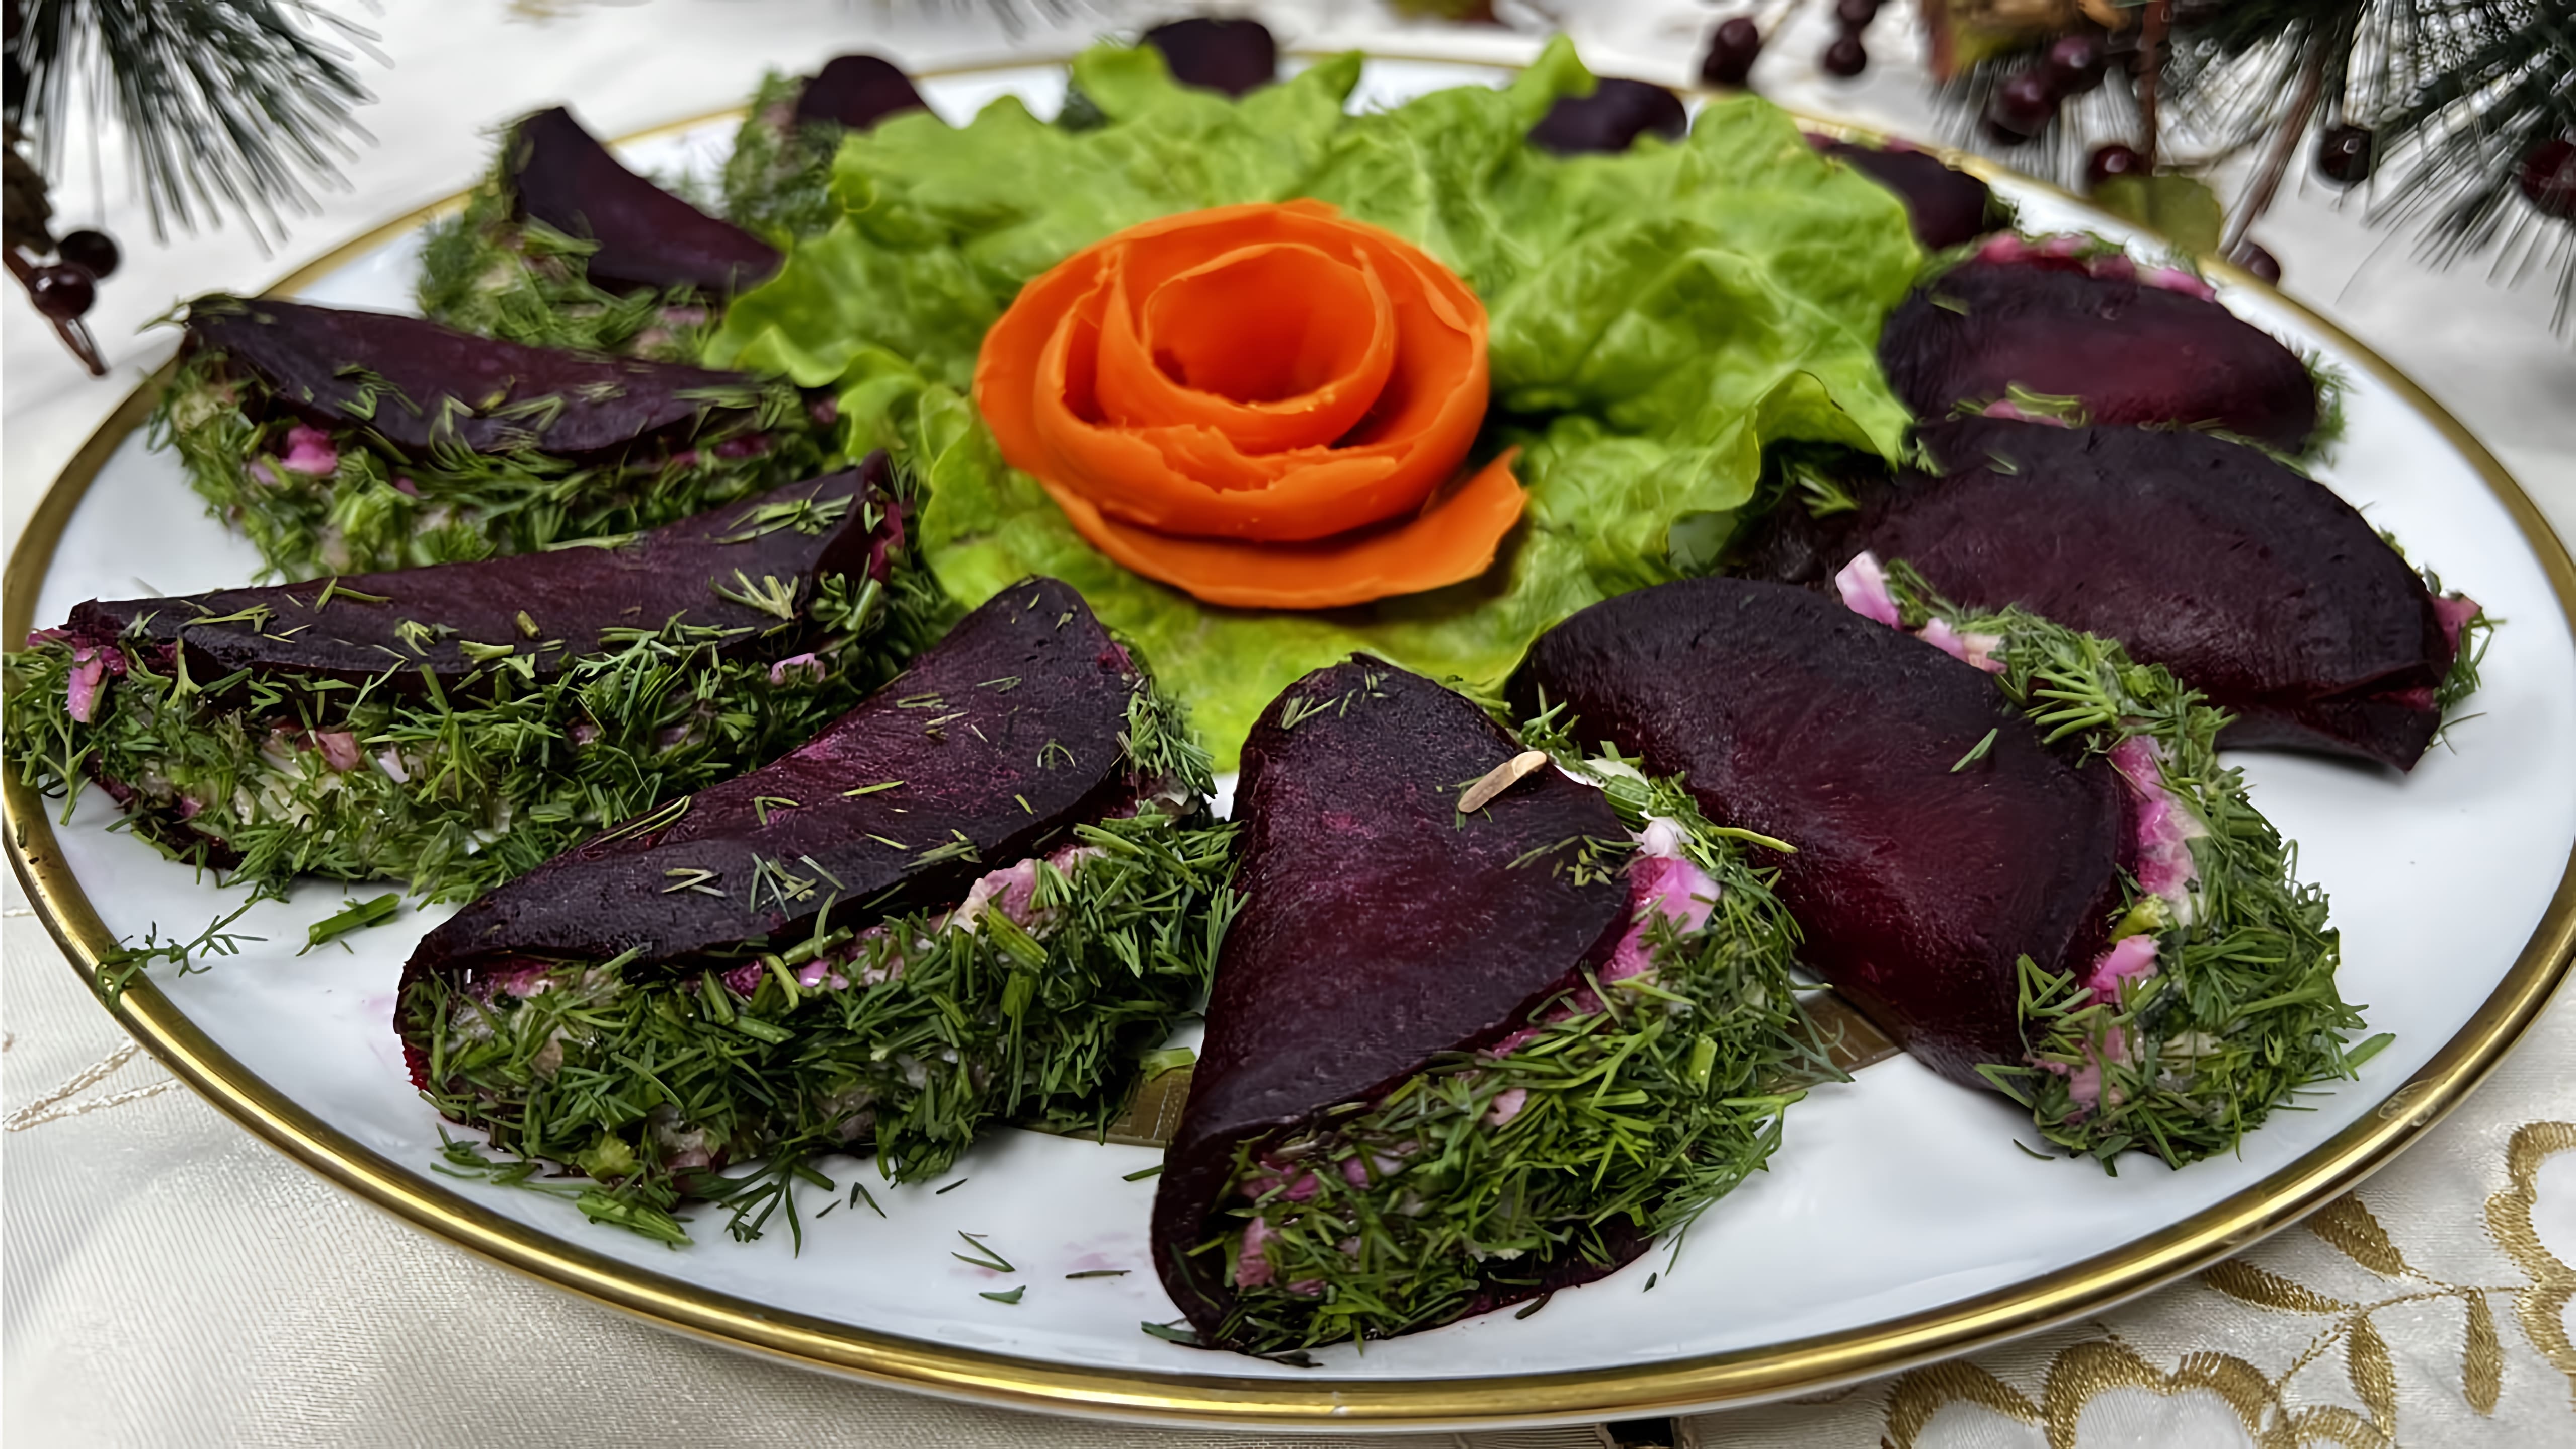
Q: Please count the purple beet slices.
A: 12